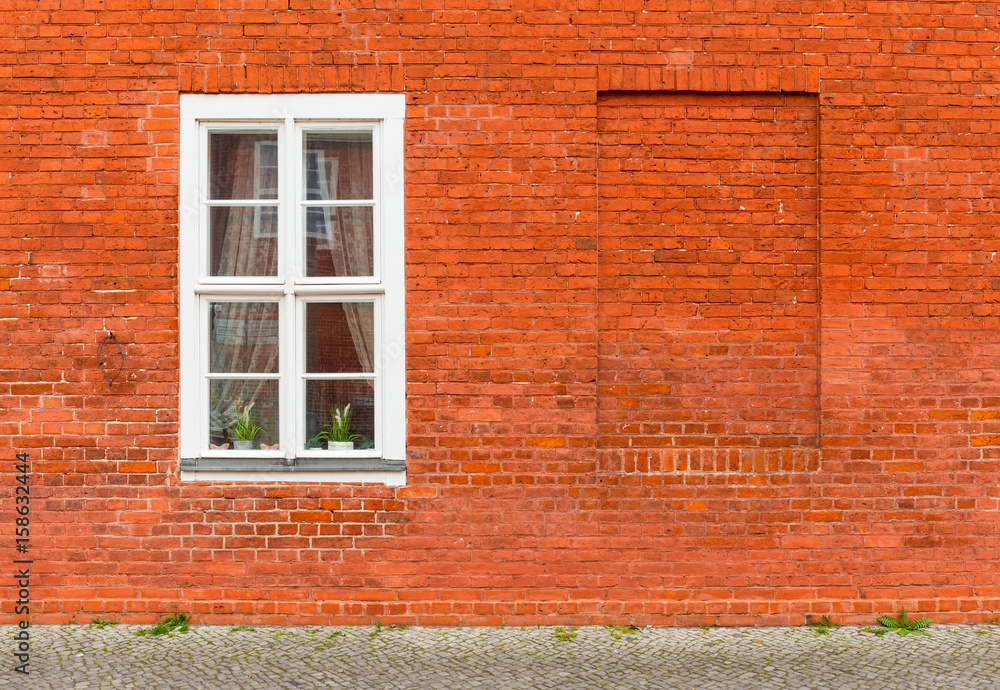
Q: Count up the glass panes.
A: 8